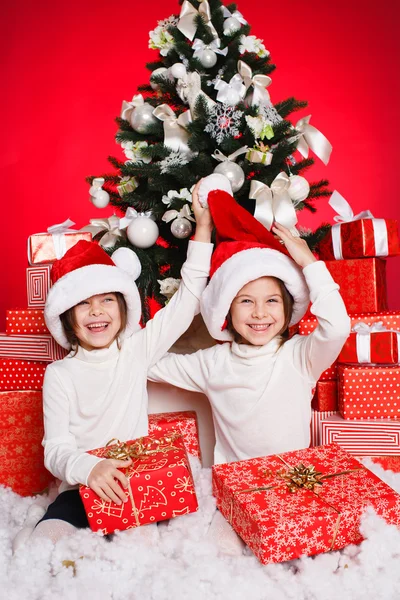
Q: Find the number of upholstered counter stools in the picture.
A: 0